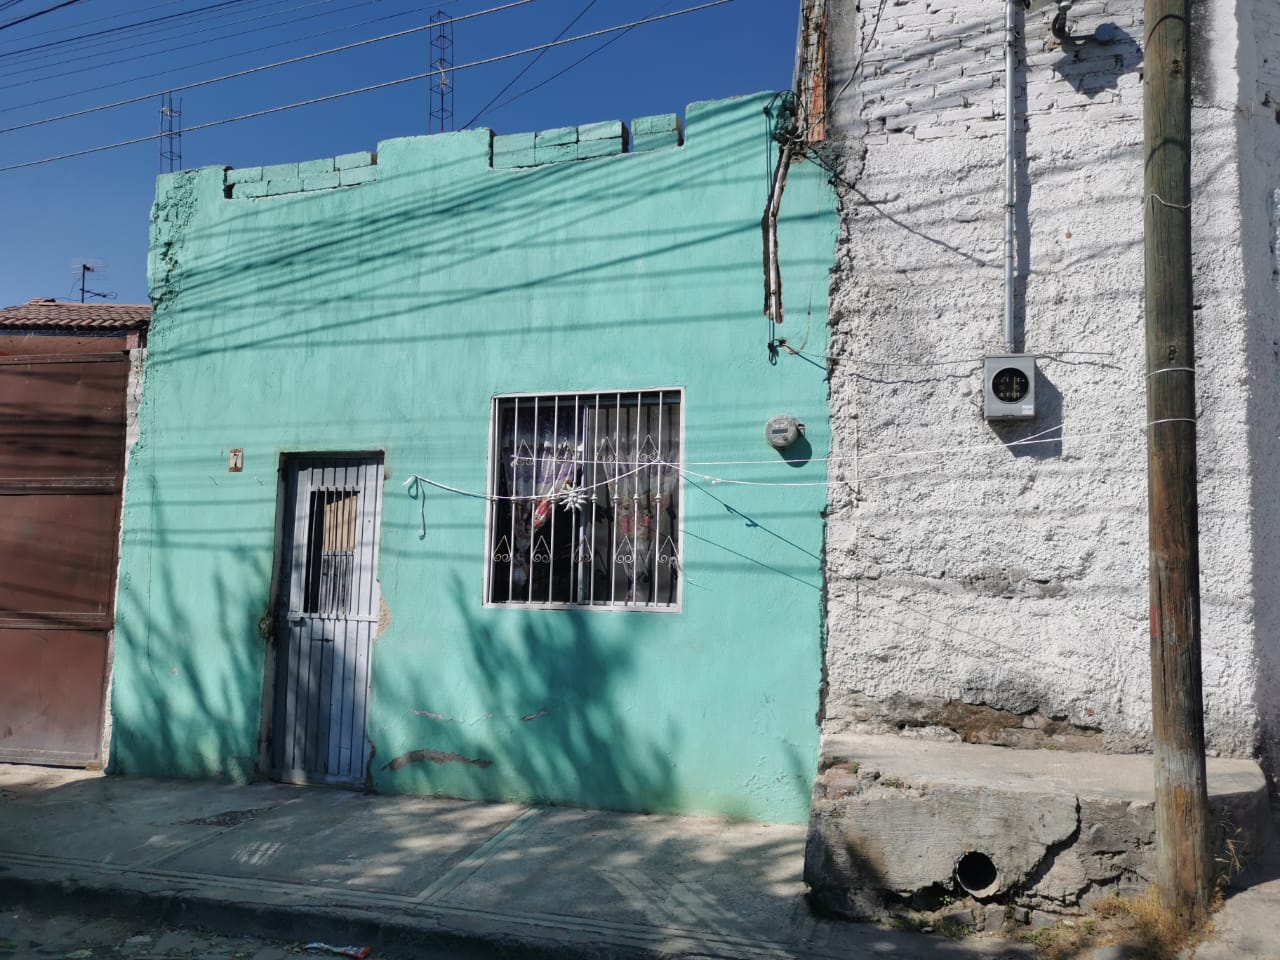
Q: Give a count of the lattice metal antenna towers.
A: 2